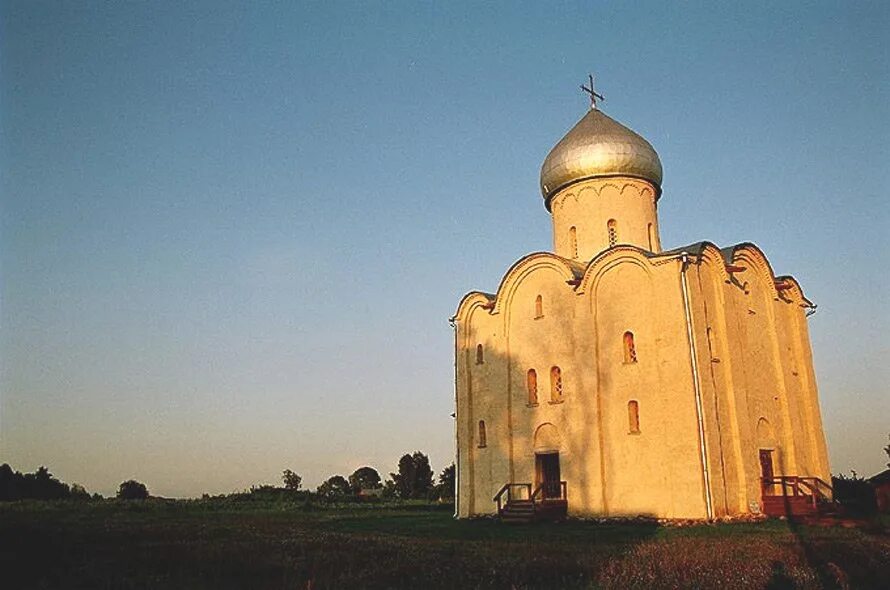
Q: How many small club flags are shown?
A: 0